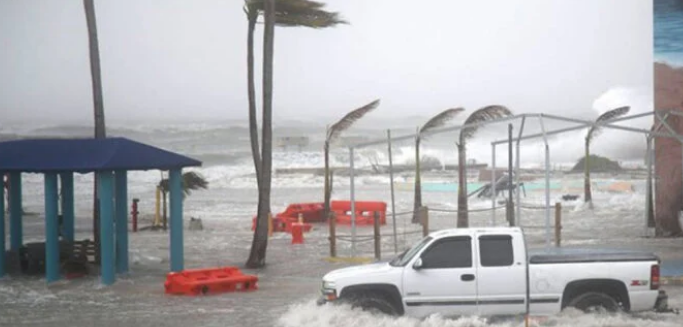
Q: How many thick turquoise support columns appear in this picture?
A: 7